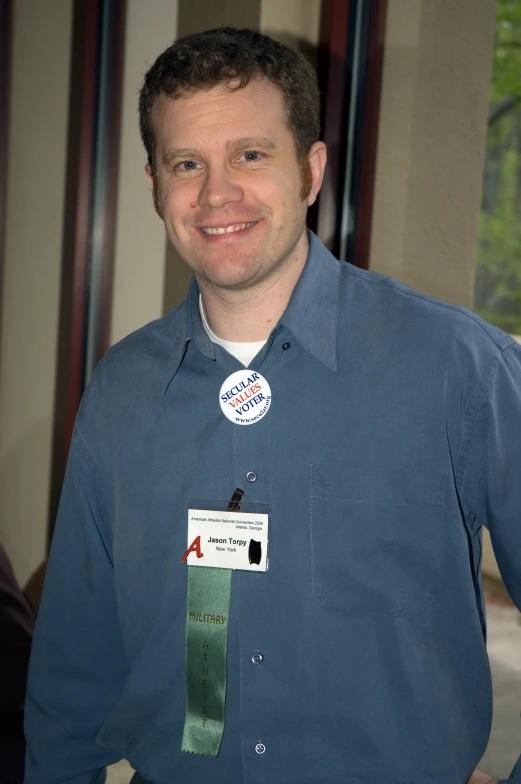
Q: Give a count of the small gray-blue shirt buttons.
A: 4